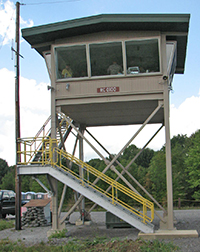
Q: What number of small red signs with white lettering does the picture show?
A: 1